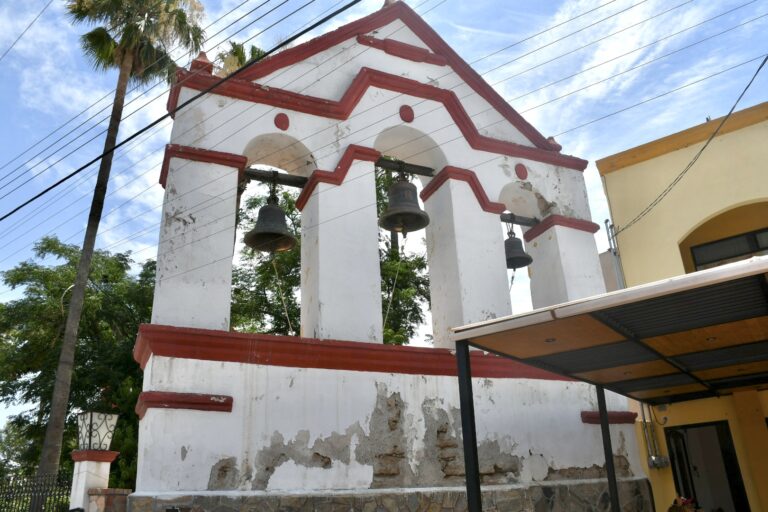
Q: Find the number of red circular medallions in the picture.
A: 3